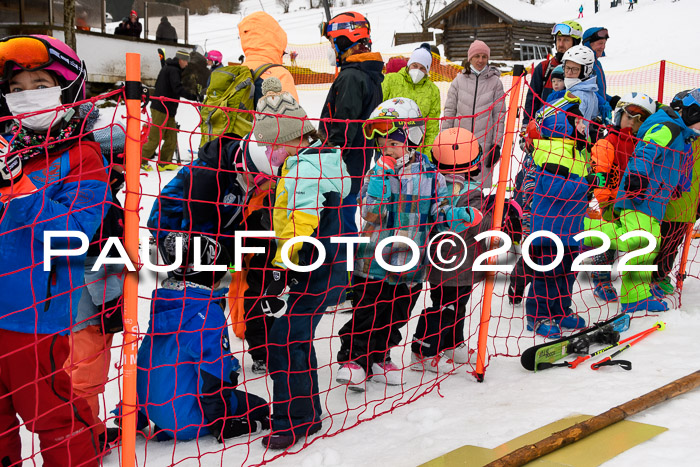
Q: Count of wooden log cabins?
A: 1